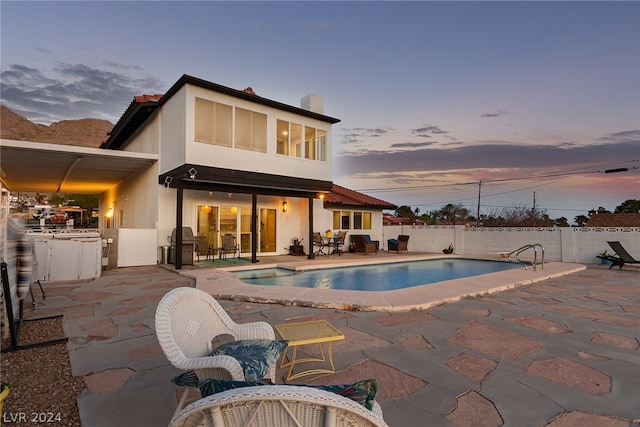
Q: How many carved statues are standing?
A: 0